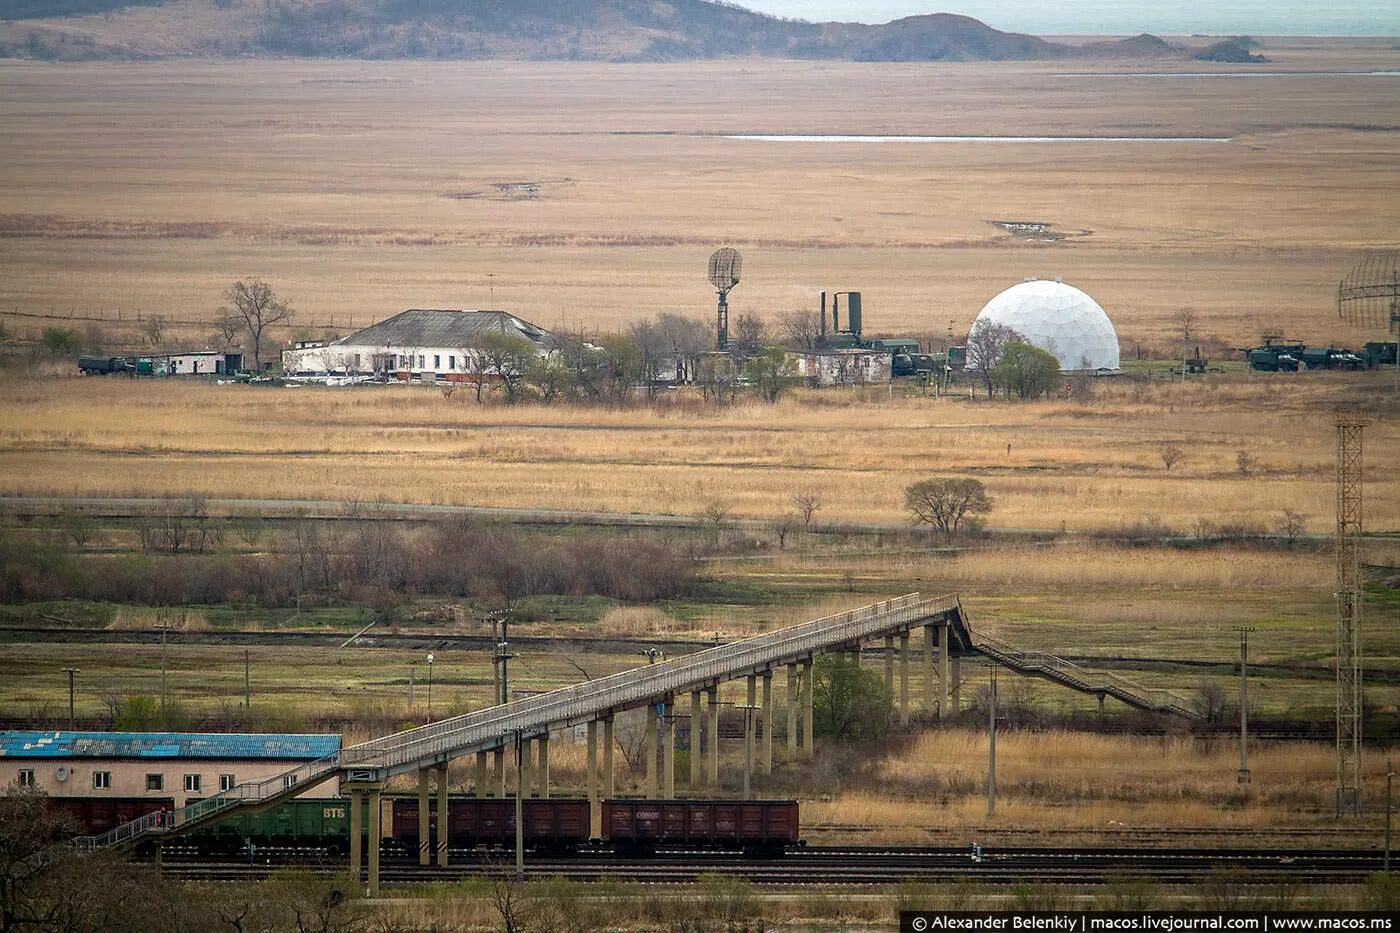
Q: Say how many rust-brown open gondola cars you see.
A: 3